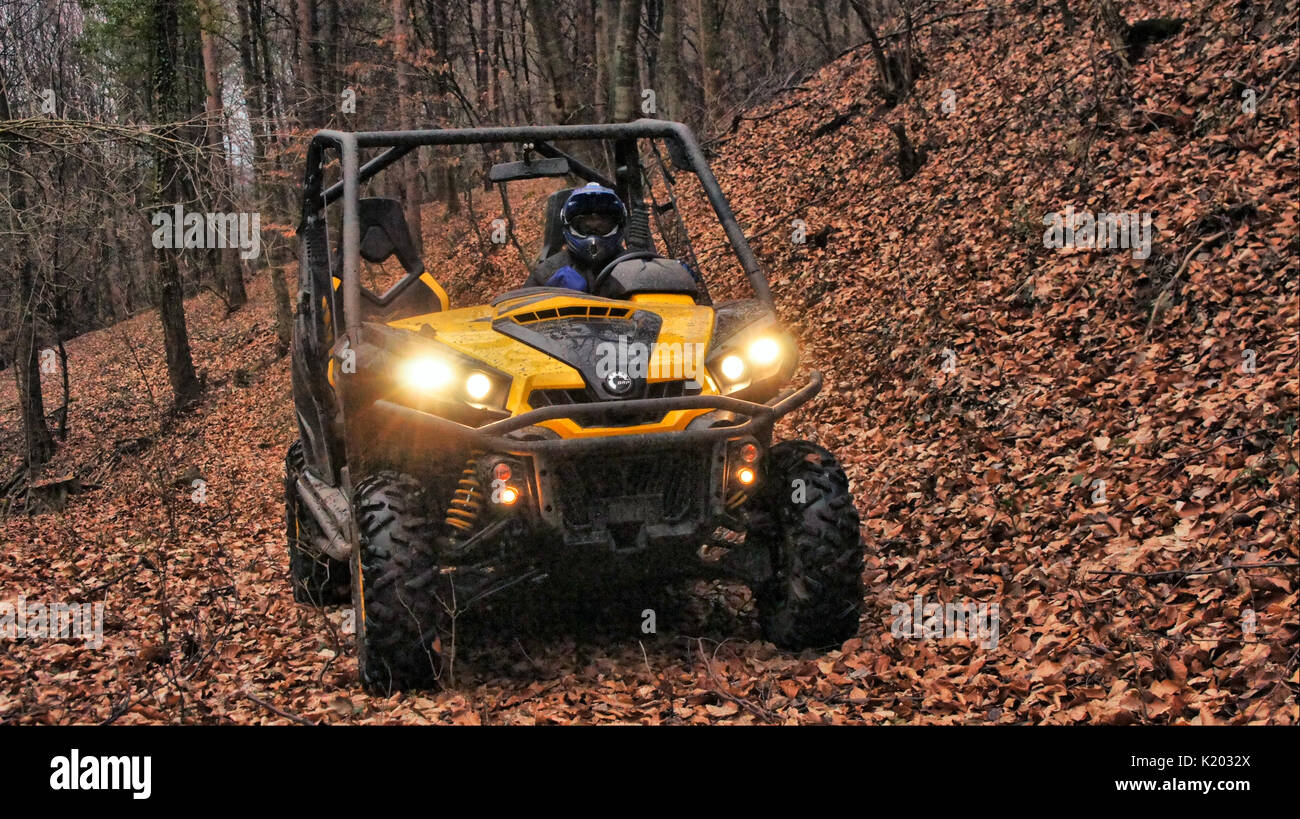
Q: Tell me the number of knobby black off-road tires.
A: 3